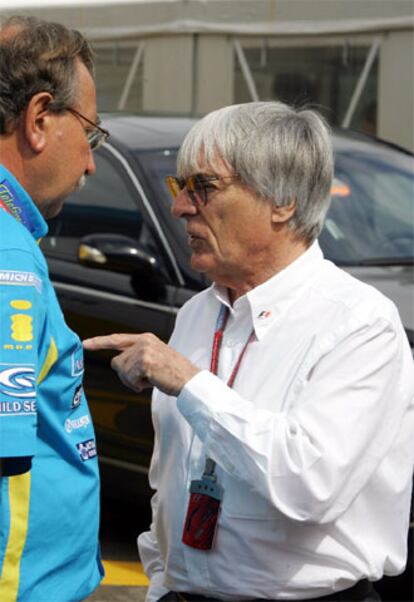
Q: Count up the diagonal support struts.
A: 3